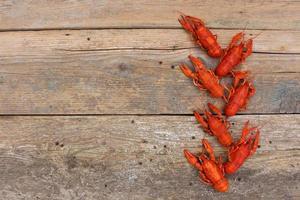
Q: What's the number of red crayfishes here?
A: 7